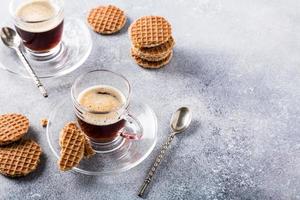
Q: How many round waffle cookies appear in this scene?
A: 6